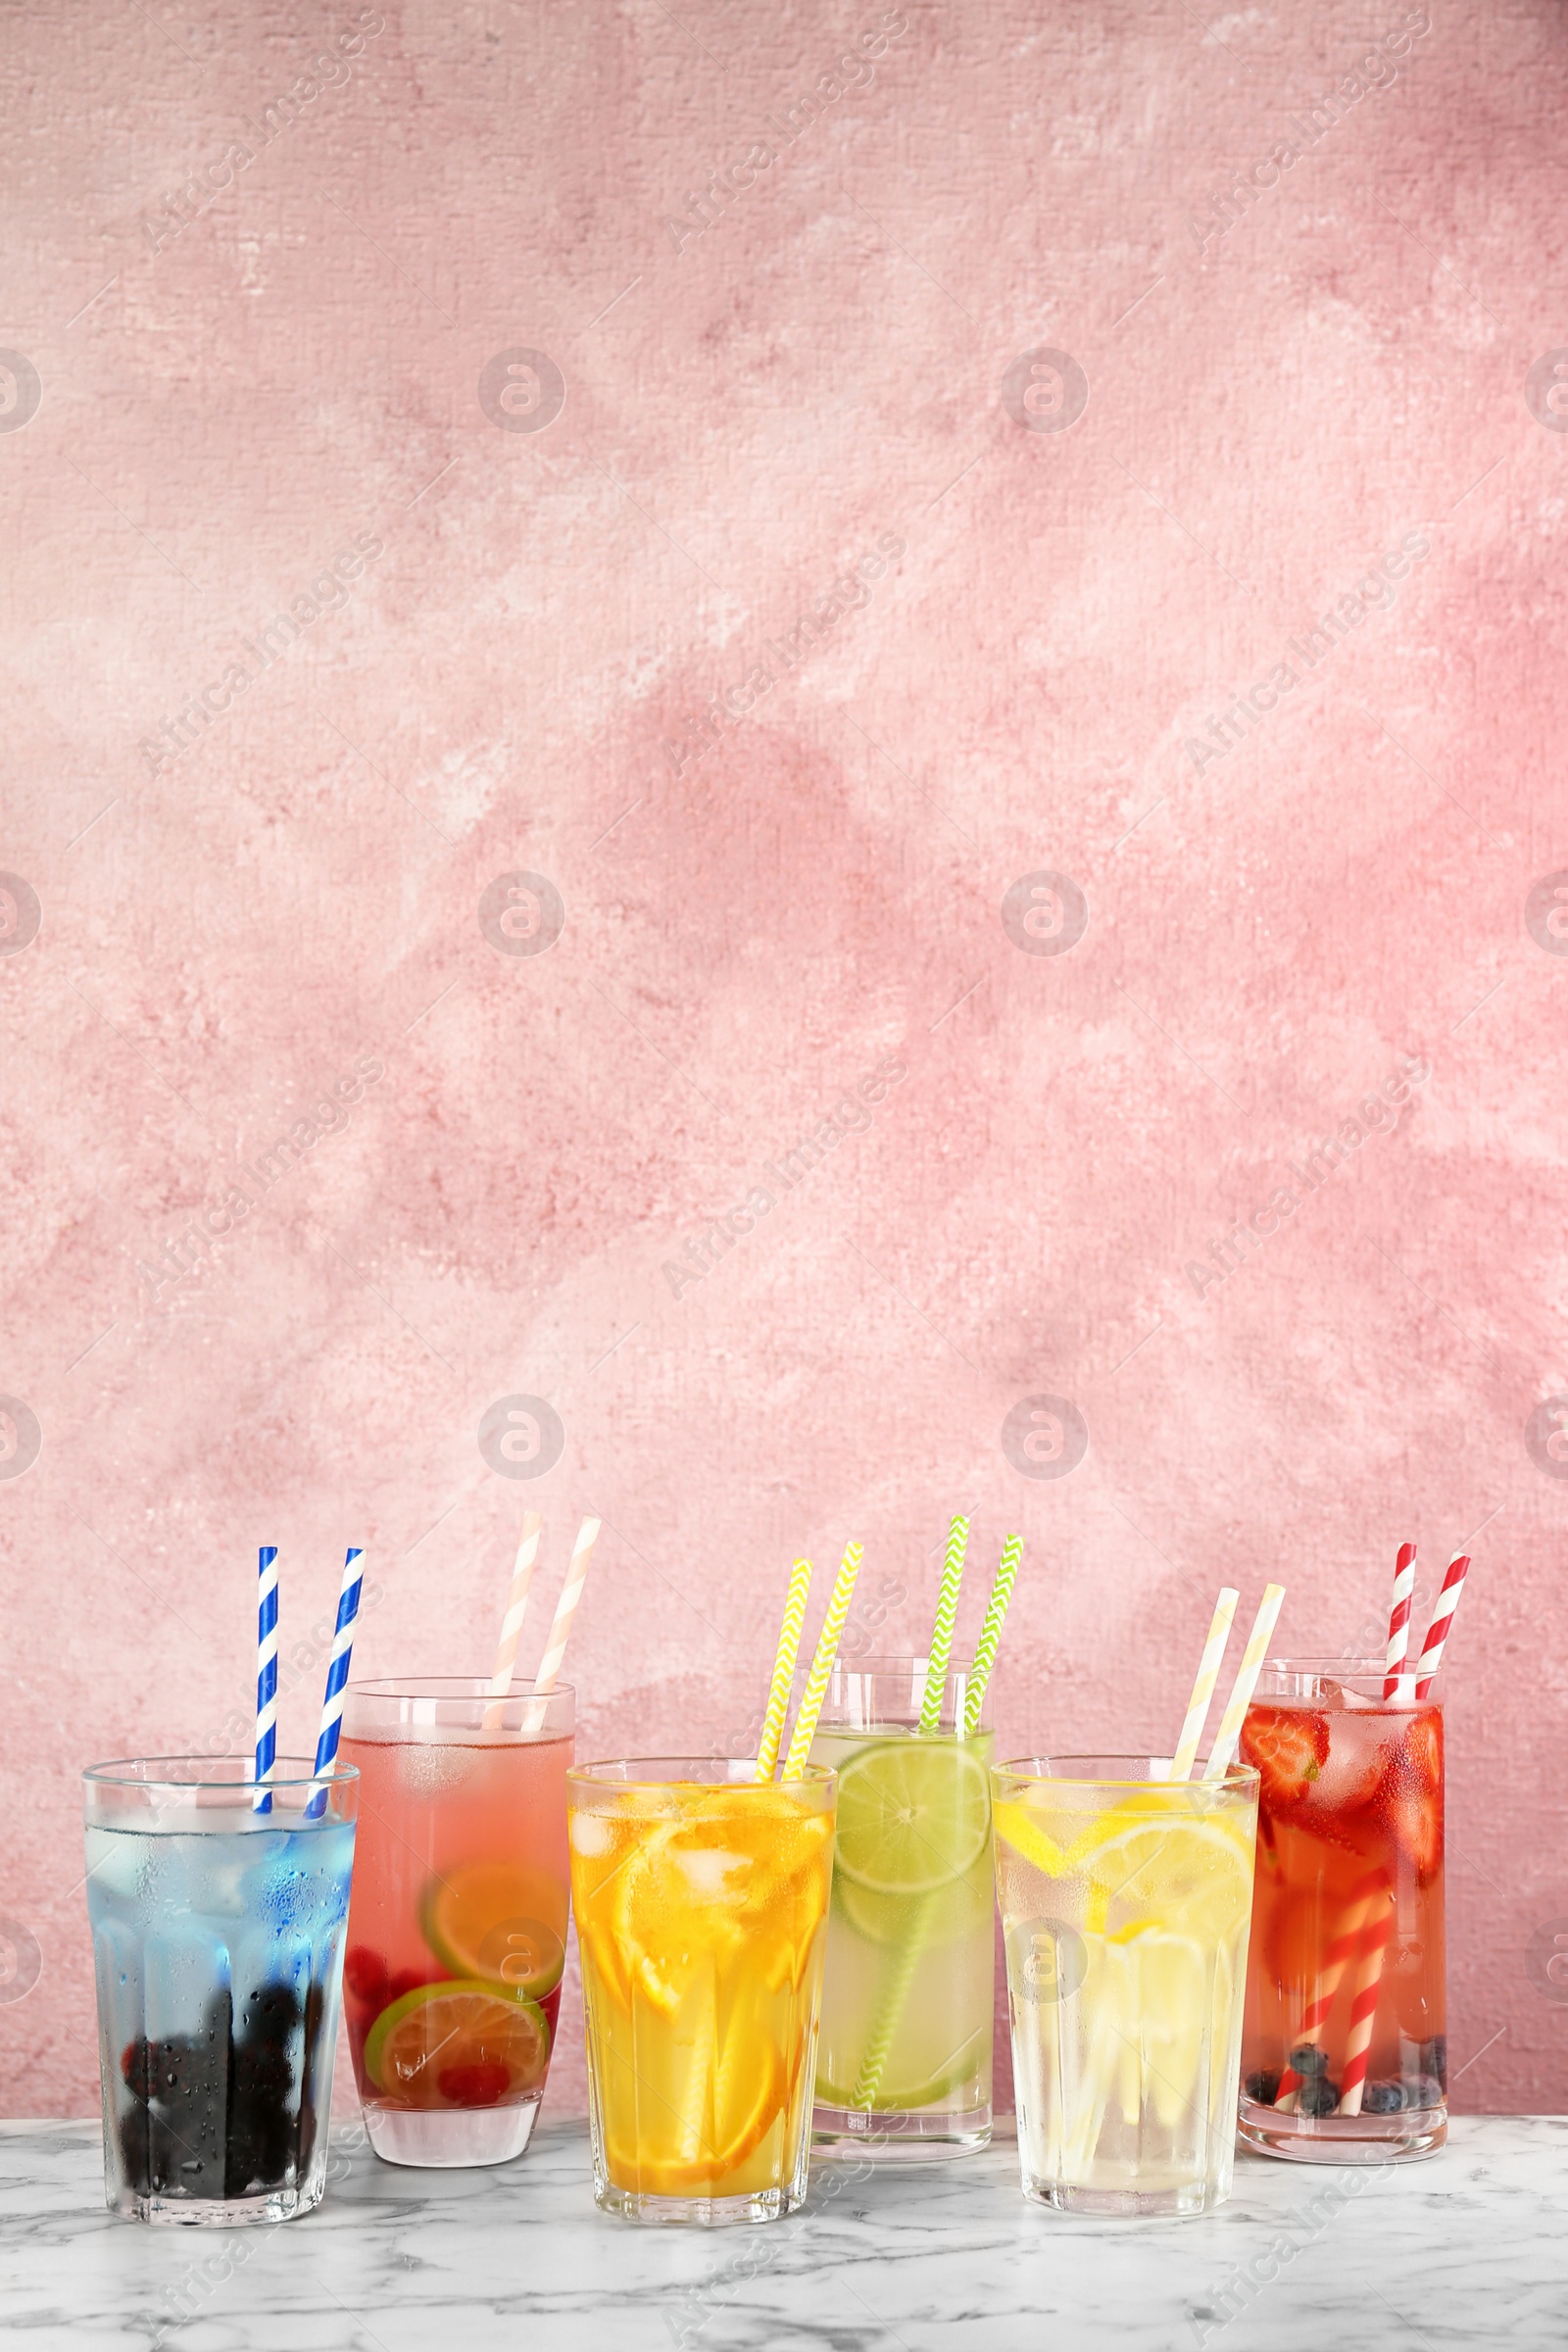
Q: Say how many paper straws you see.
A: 12